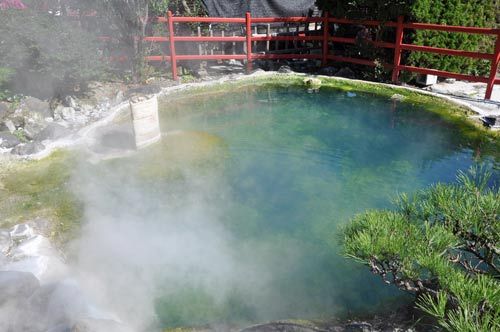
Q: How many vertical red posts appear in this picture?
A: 5